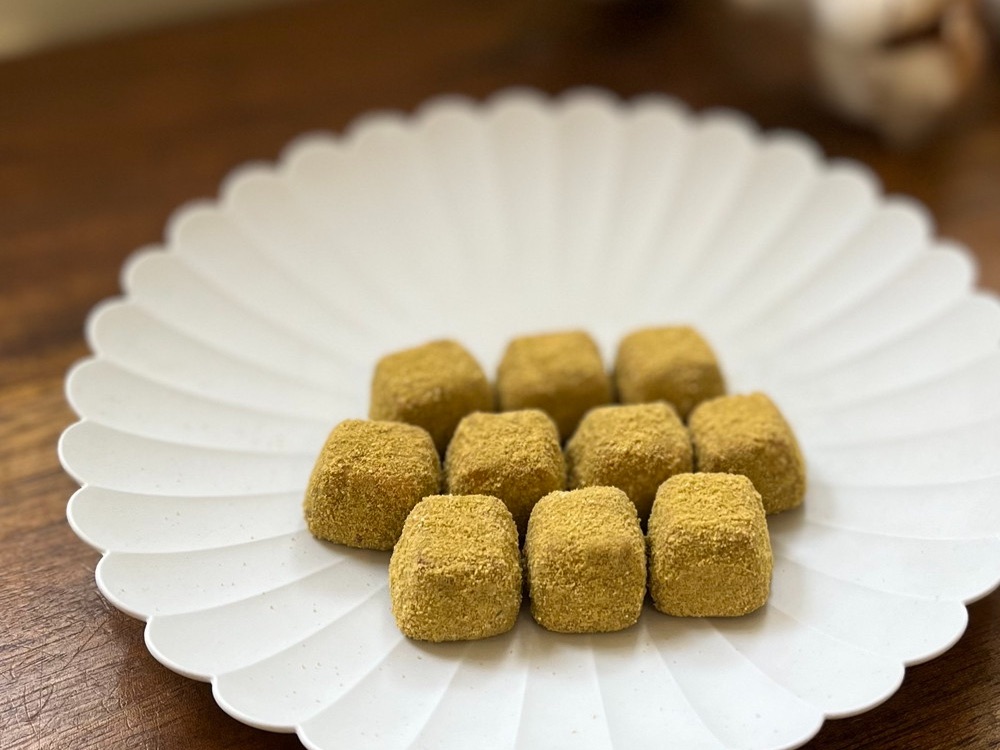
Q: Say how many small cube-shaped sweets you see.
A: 10